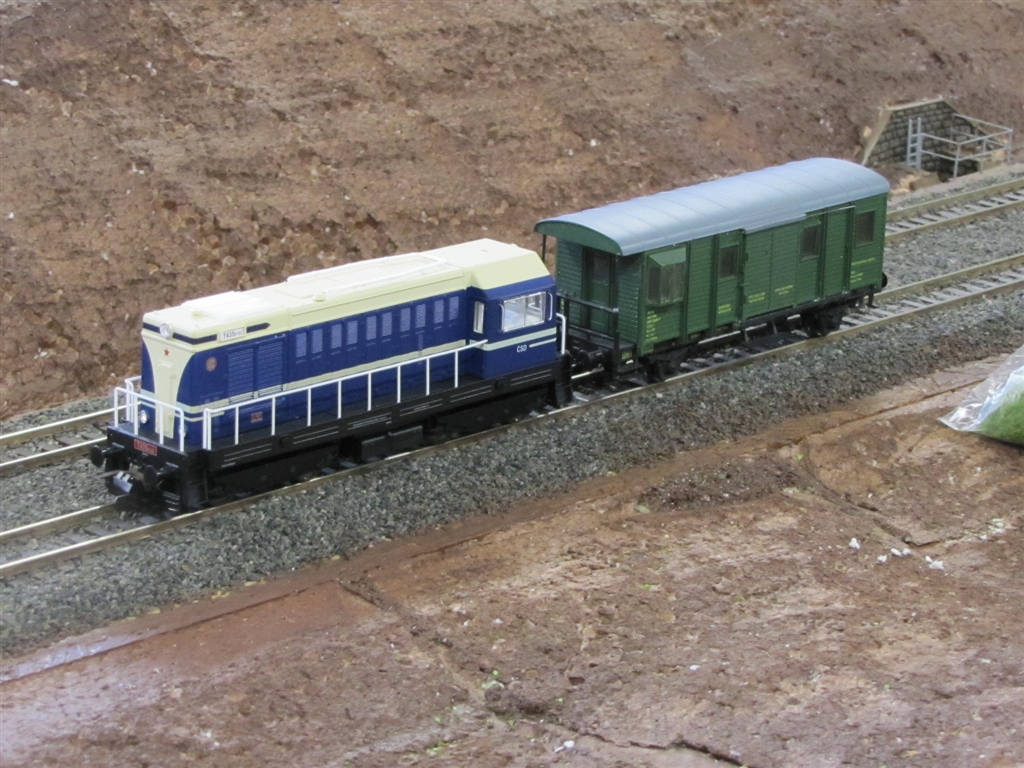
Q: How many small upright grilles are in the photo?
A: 10